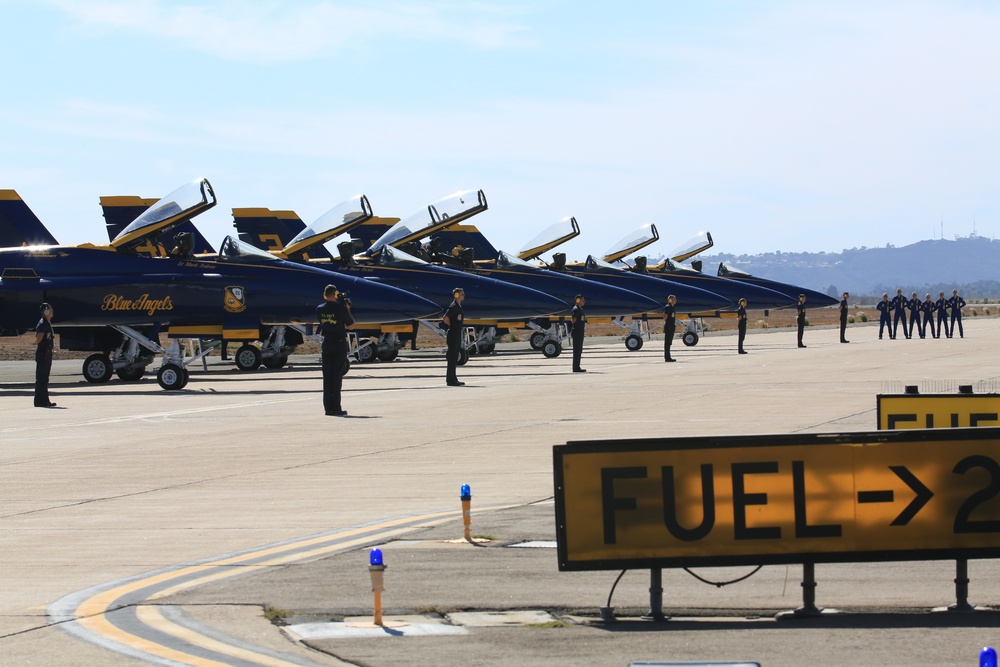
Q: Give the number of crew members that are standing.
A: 14